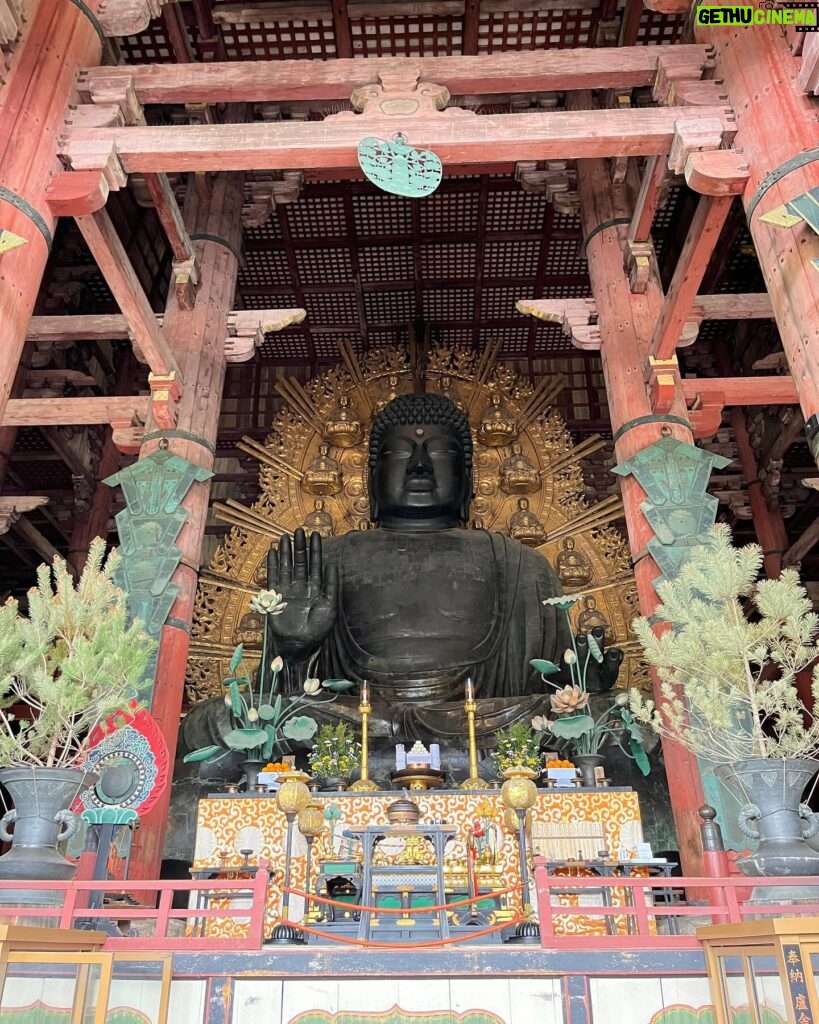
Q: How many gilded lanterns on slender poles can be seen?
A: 4